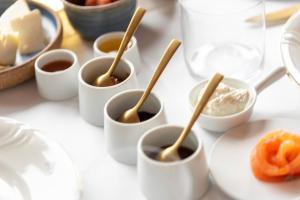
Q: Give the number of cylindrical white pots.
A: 5